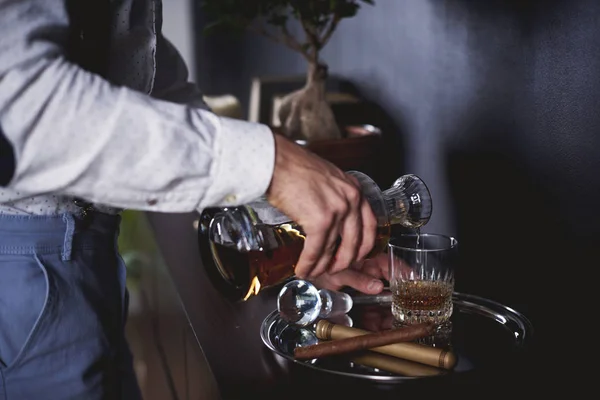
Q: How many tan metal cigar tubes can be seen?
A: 1